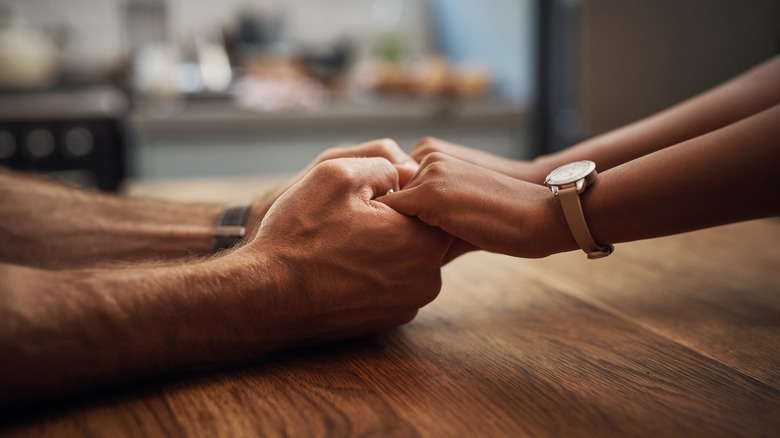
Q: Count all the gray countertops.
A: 1